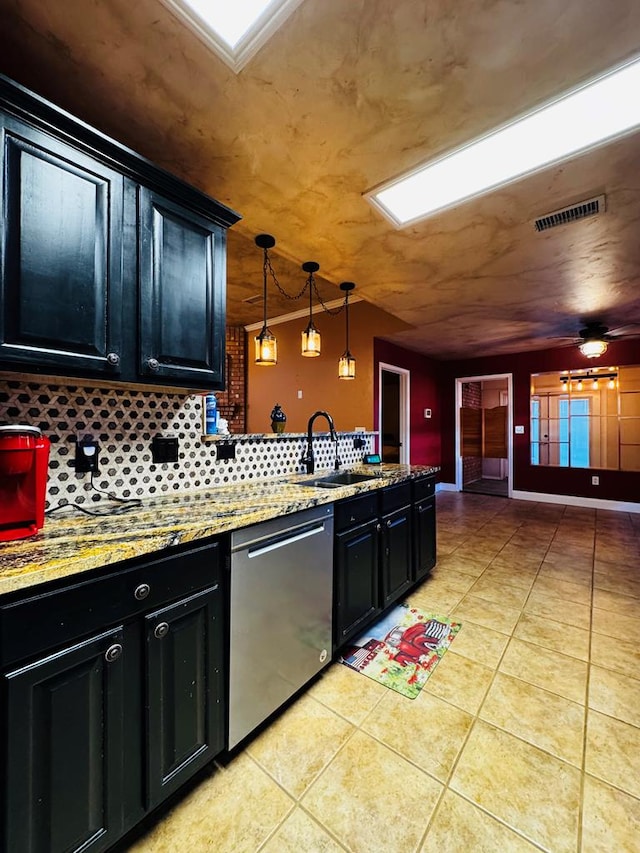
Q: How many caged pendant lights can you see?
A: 3